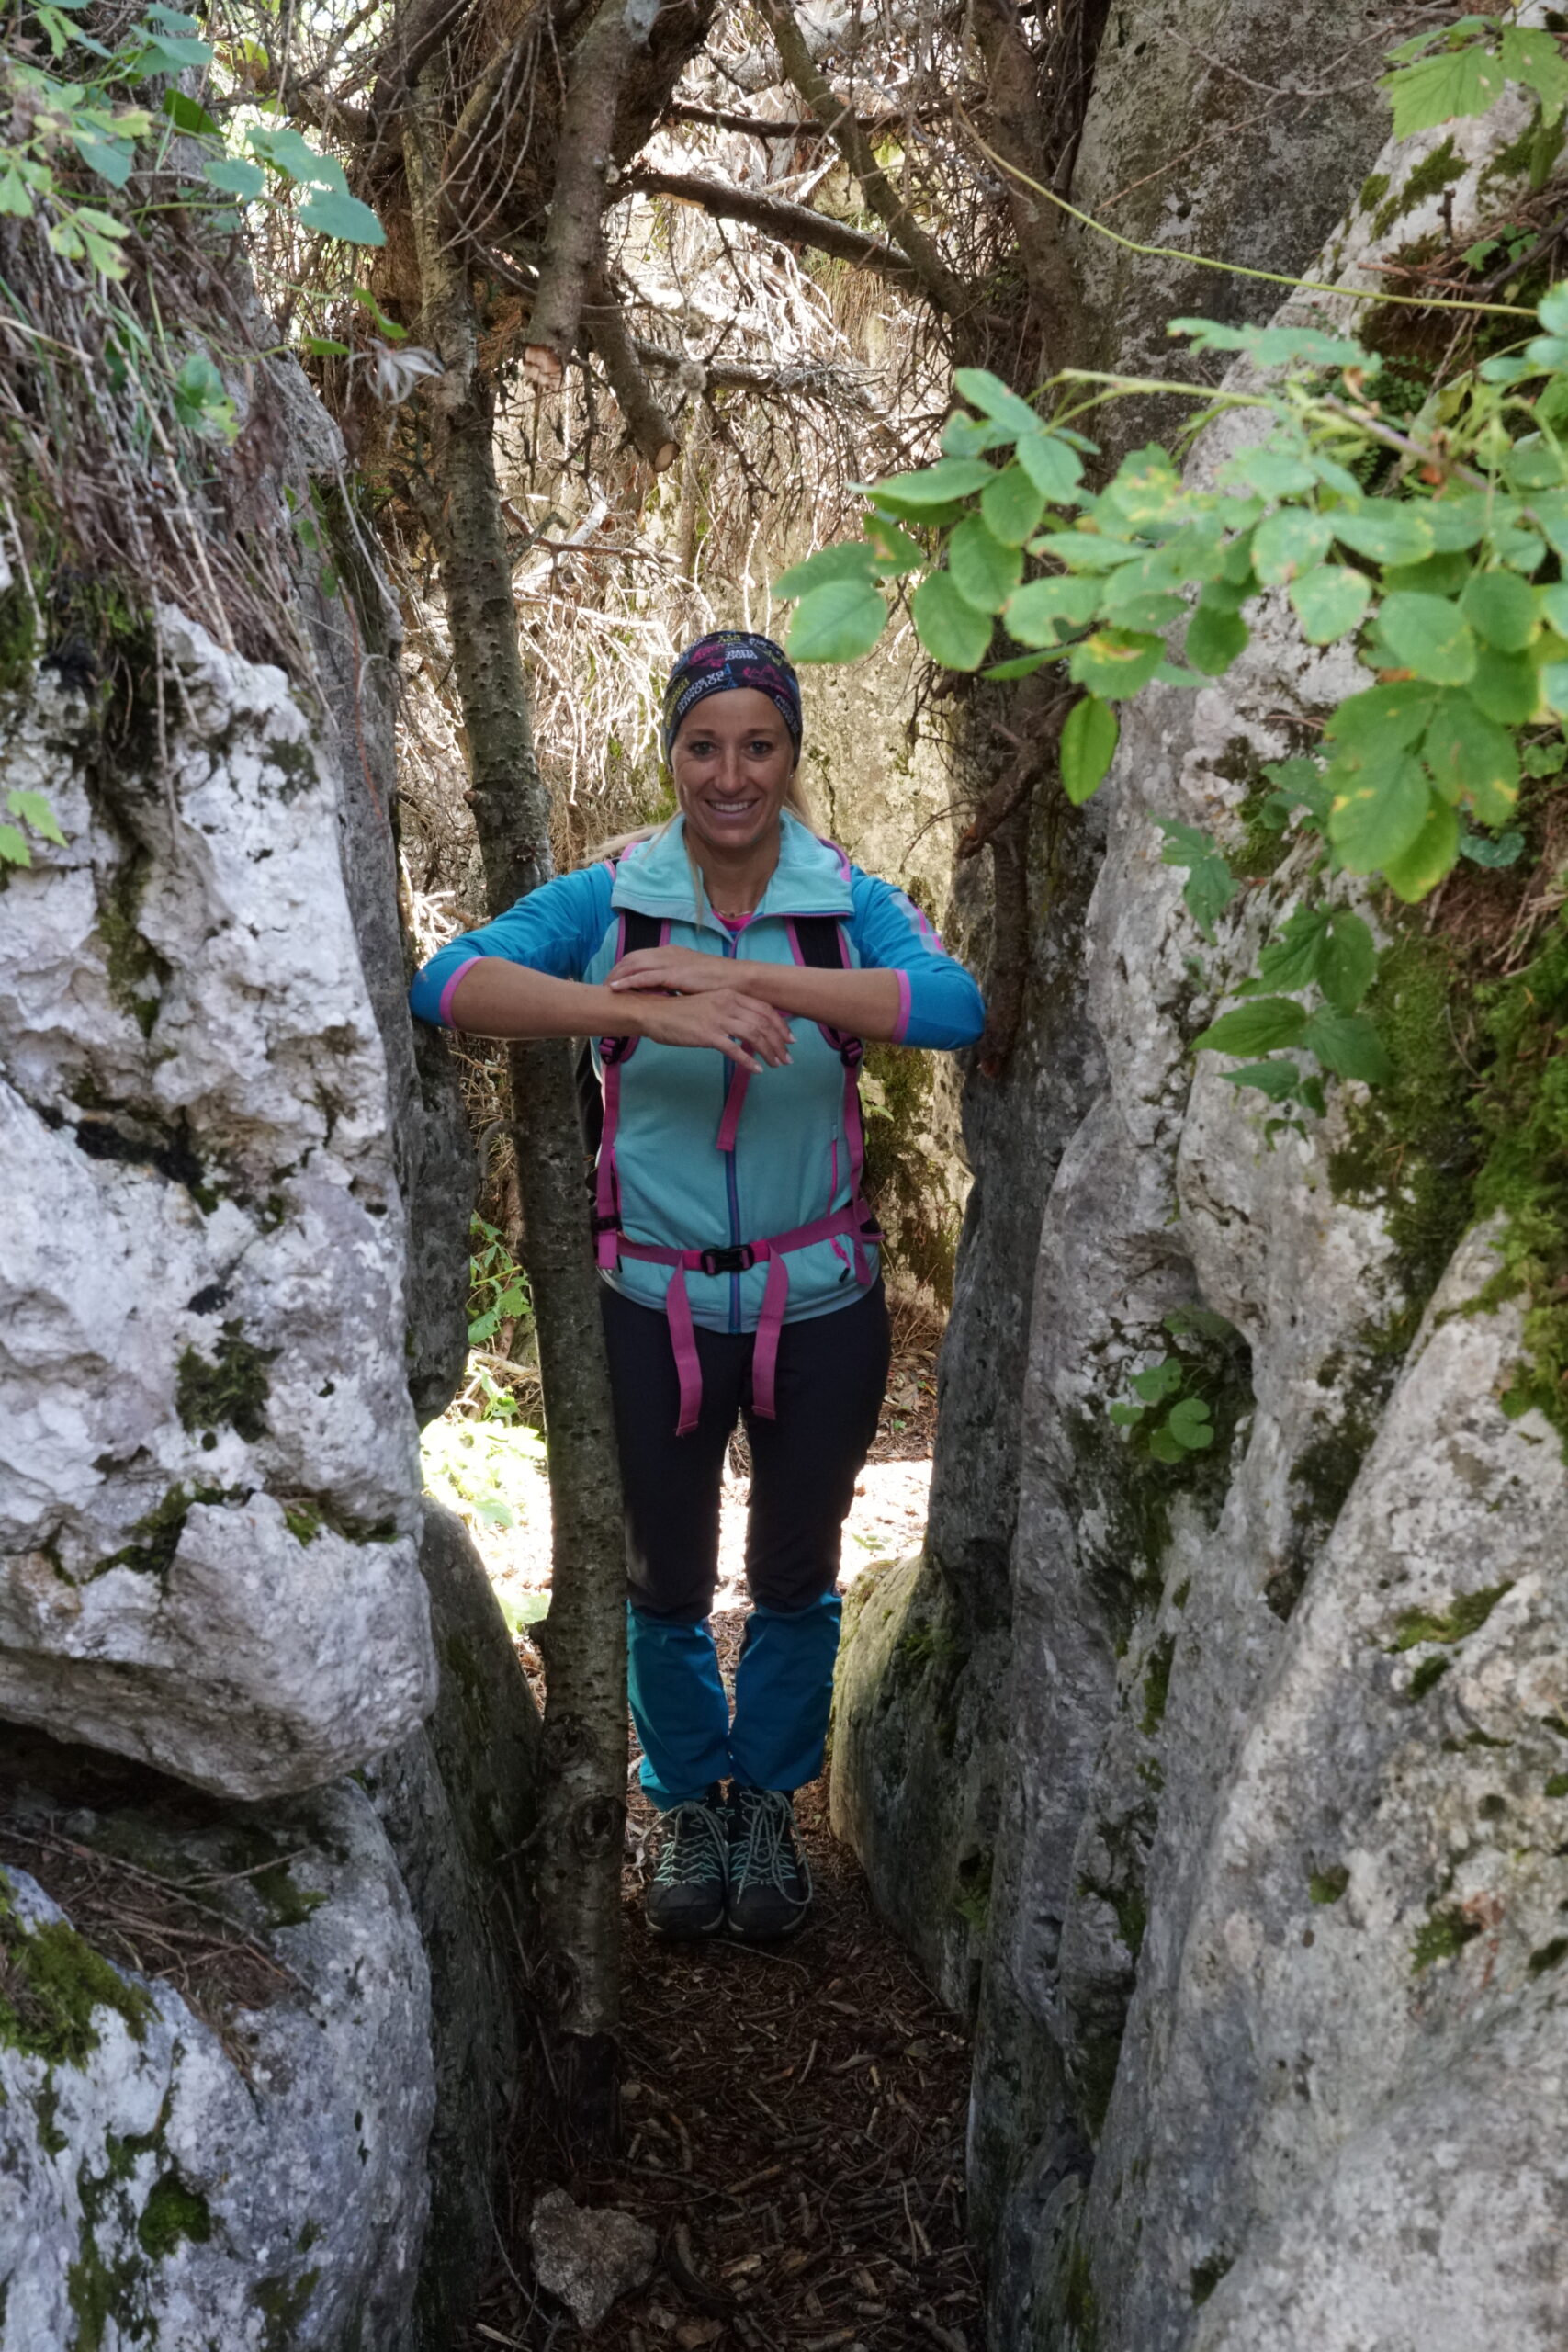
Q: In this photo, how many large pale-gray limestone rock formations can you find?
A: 2